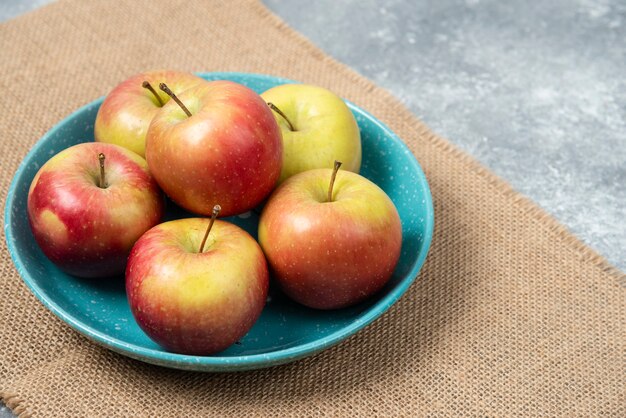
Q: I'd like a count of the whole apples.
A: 6